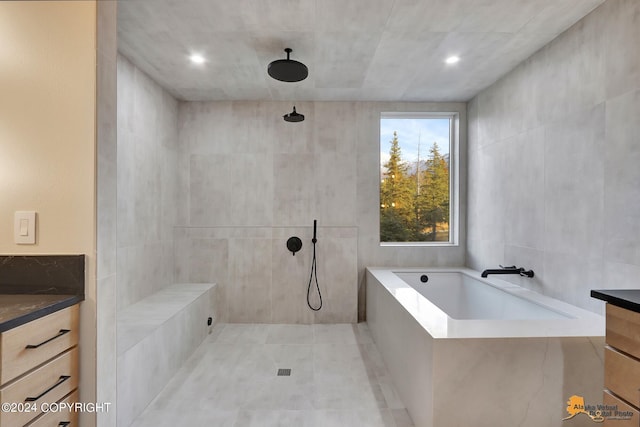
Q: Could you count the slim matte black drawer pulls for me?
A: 3